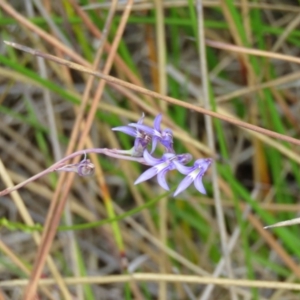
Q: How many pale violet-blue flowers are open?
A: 4